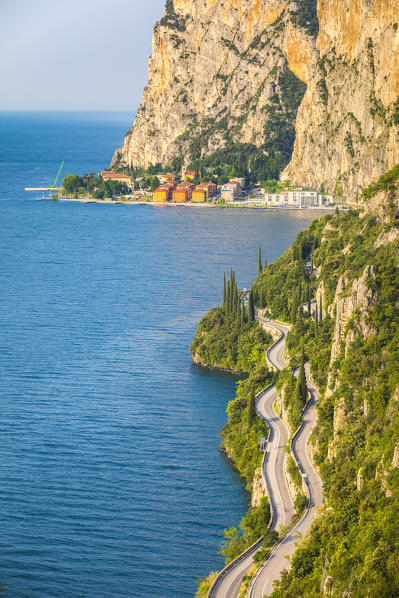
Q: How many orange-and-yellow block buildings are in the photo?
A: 3